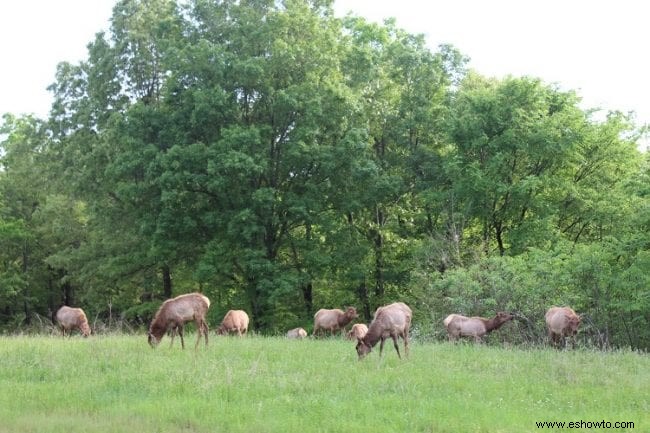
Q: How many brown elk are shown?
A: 9